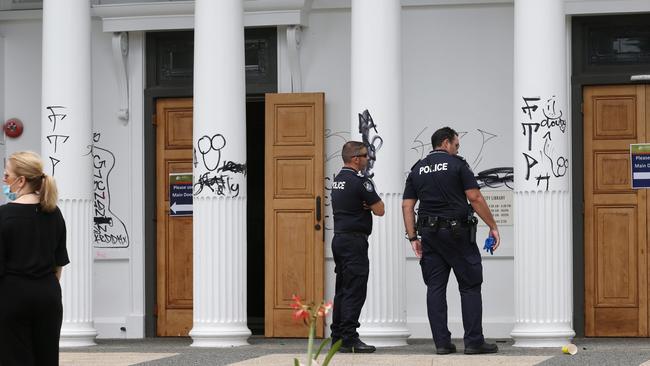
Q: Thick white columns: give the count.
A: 4